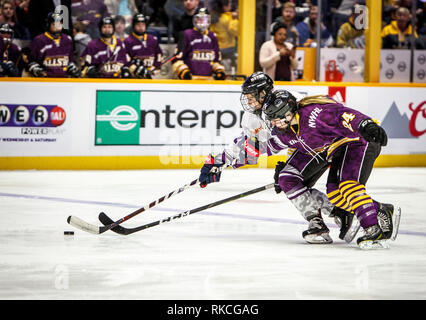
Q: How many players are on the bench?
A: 5